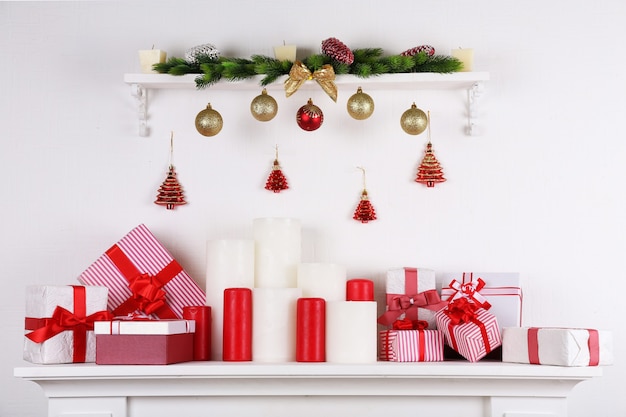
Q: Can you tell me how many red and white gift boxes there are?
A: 8